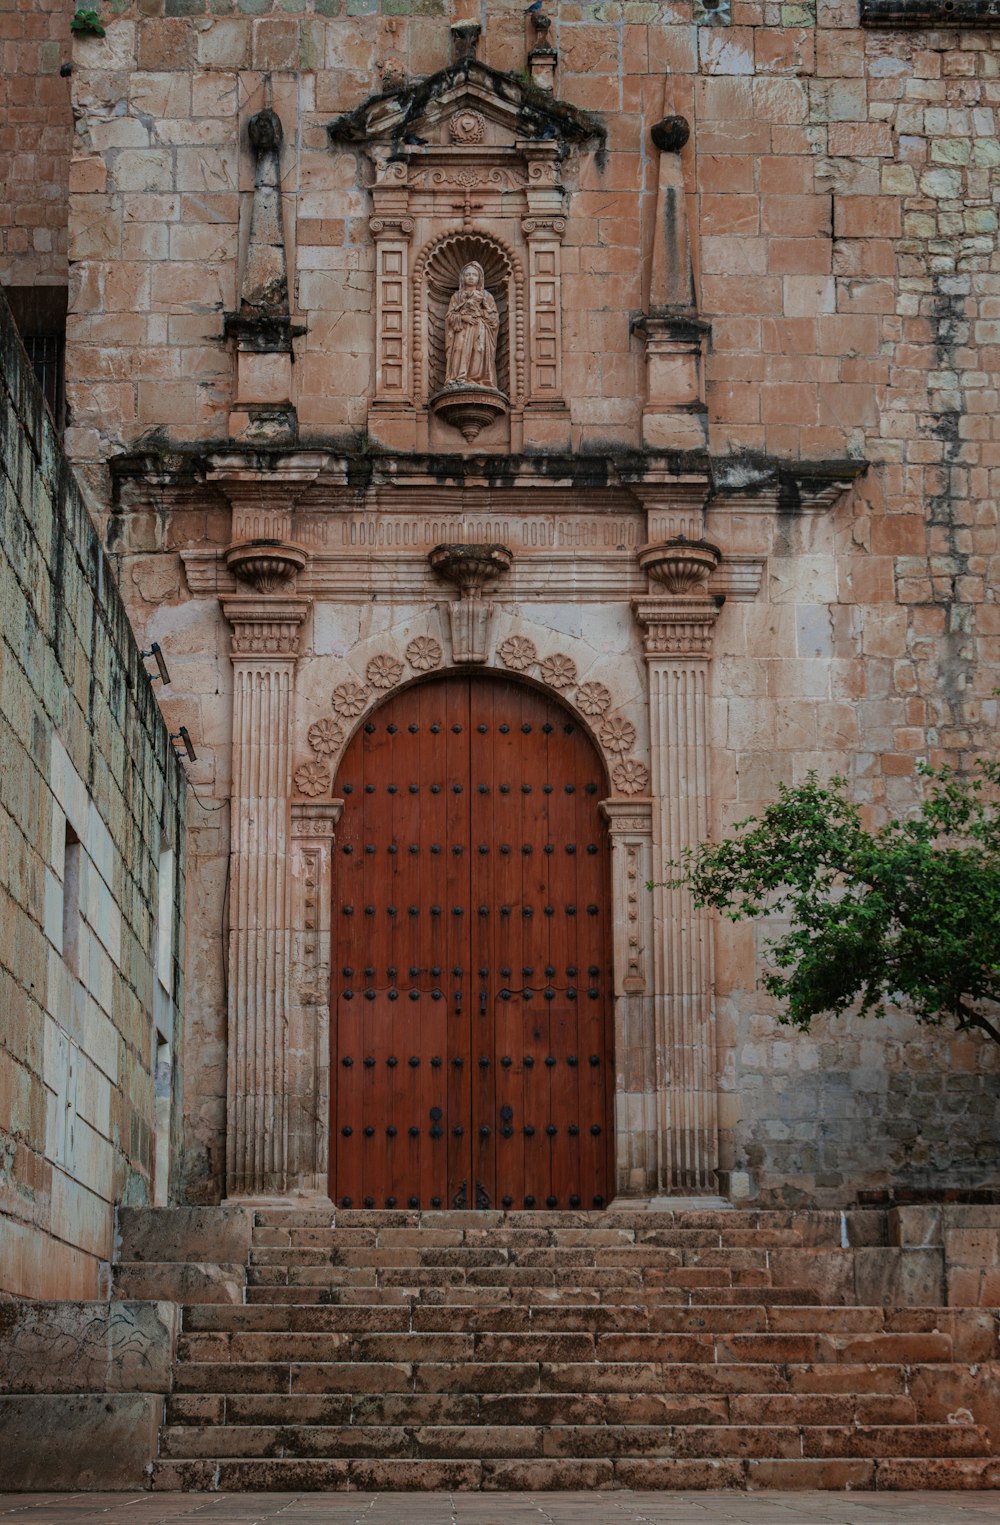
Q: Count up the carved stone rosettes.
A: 10